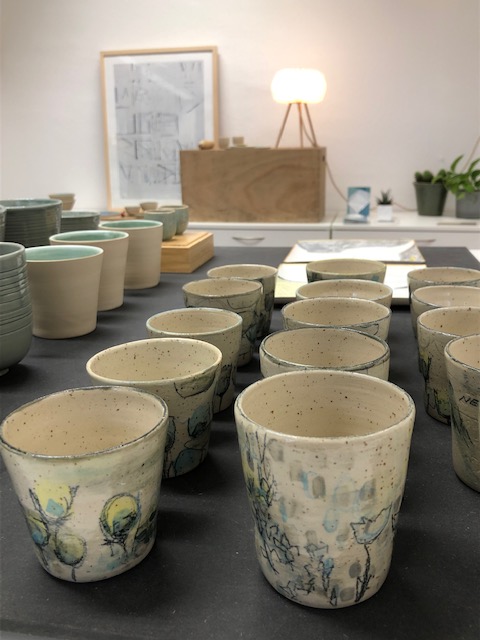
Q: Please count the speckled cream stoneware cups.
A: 14